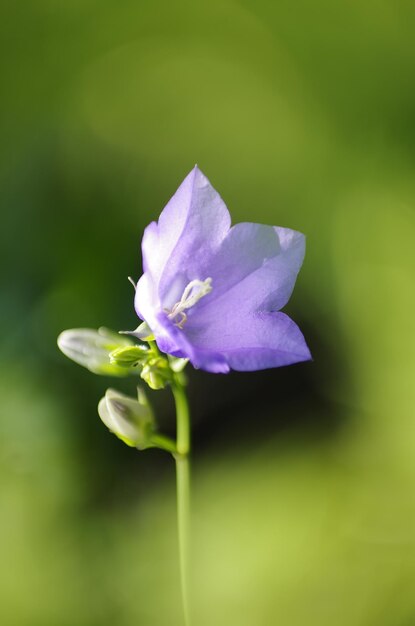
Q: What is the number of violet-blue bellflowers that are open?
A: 1